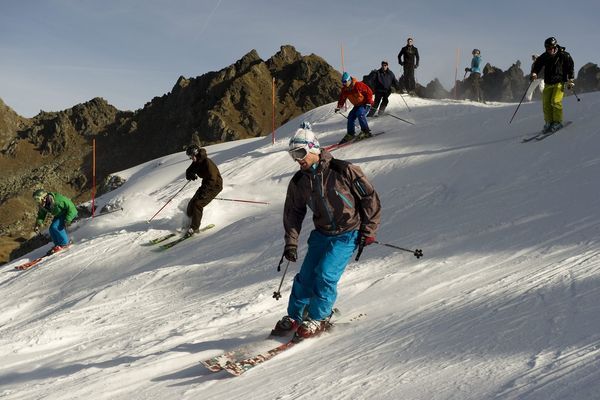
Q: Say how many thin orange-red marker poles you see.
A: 4